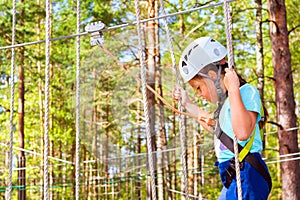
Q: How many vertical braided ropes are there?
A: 6